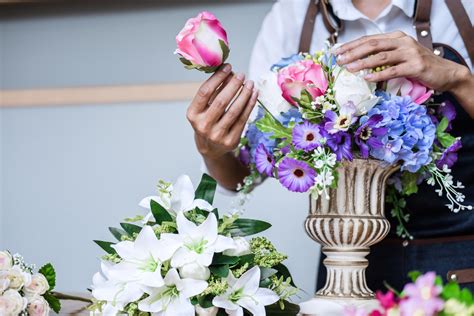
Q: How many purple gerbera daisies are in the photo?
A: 3